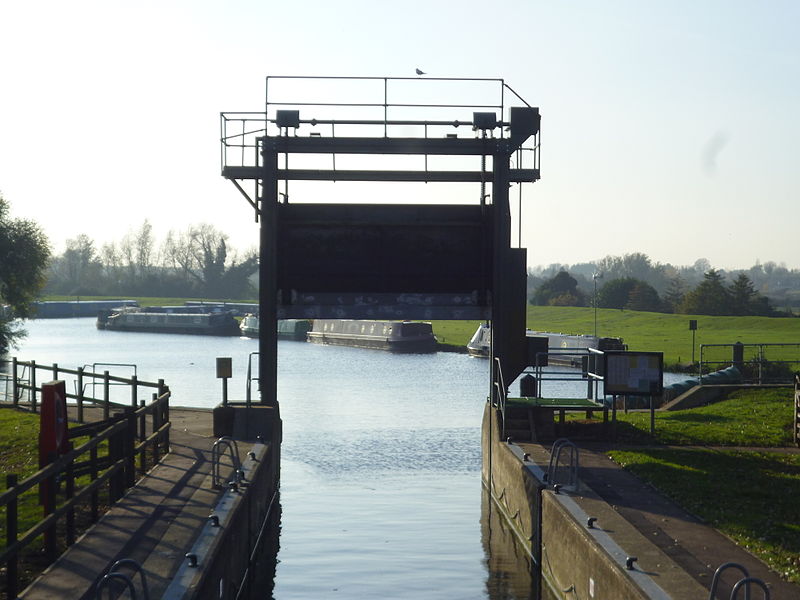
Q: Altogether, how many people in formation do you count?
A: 0